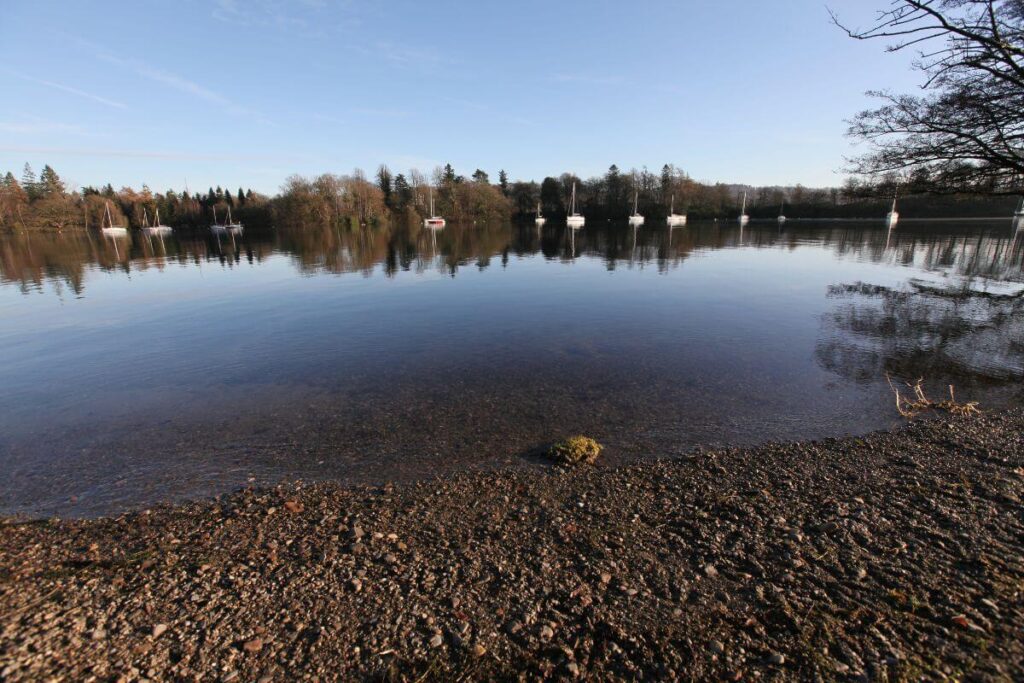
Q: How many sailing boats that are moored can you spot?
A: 14